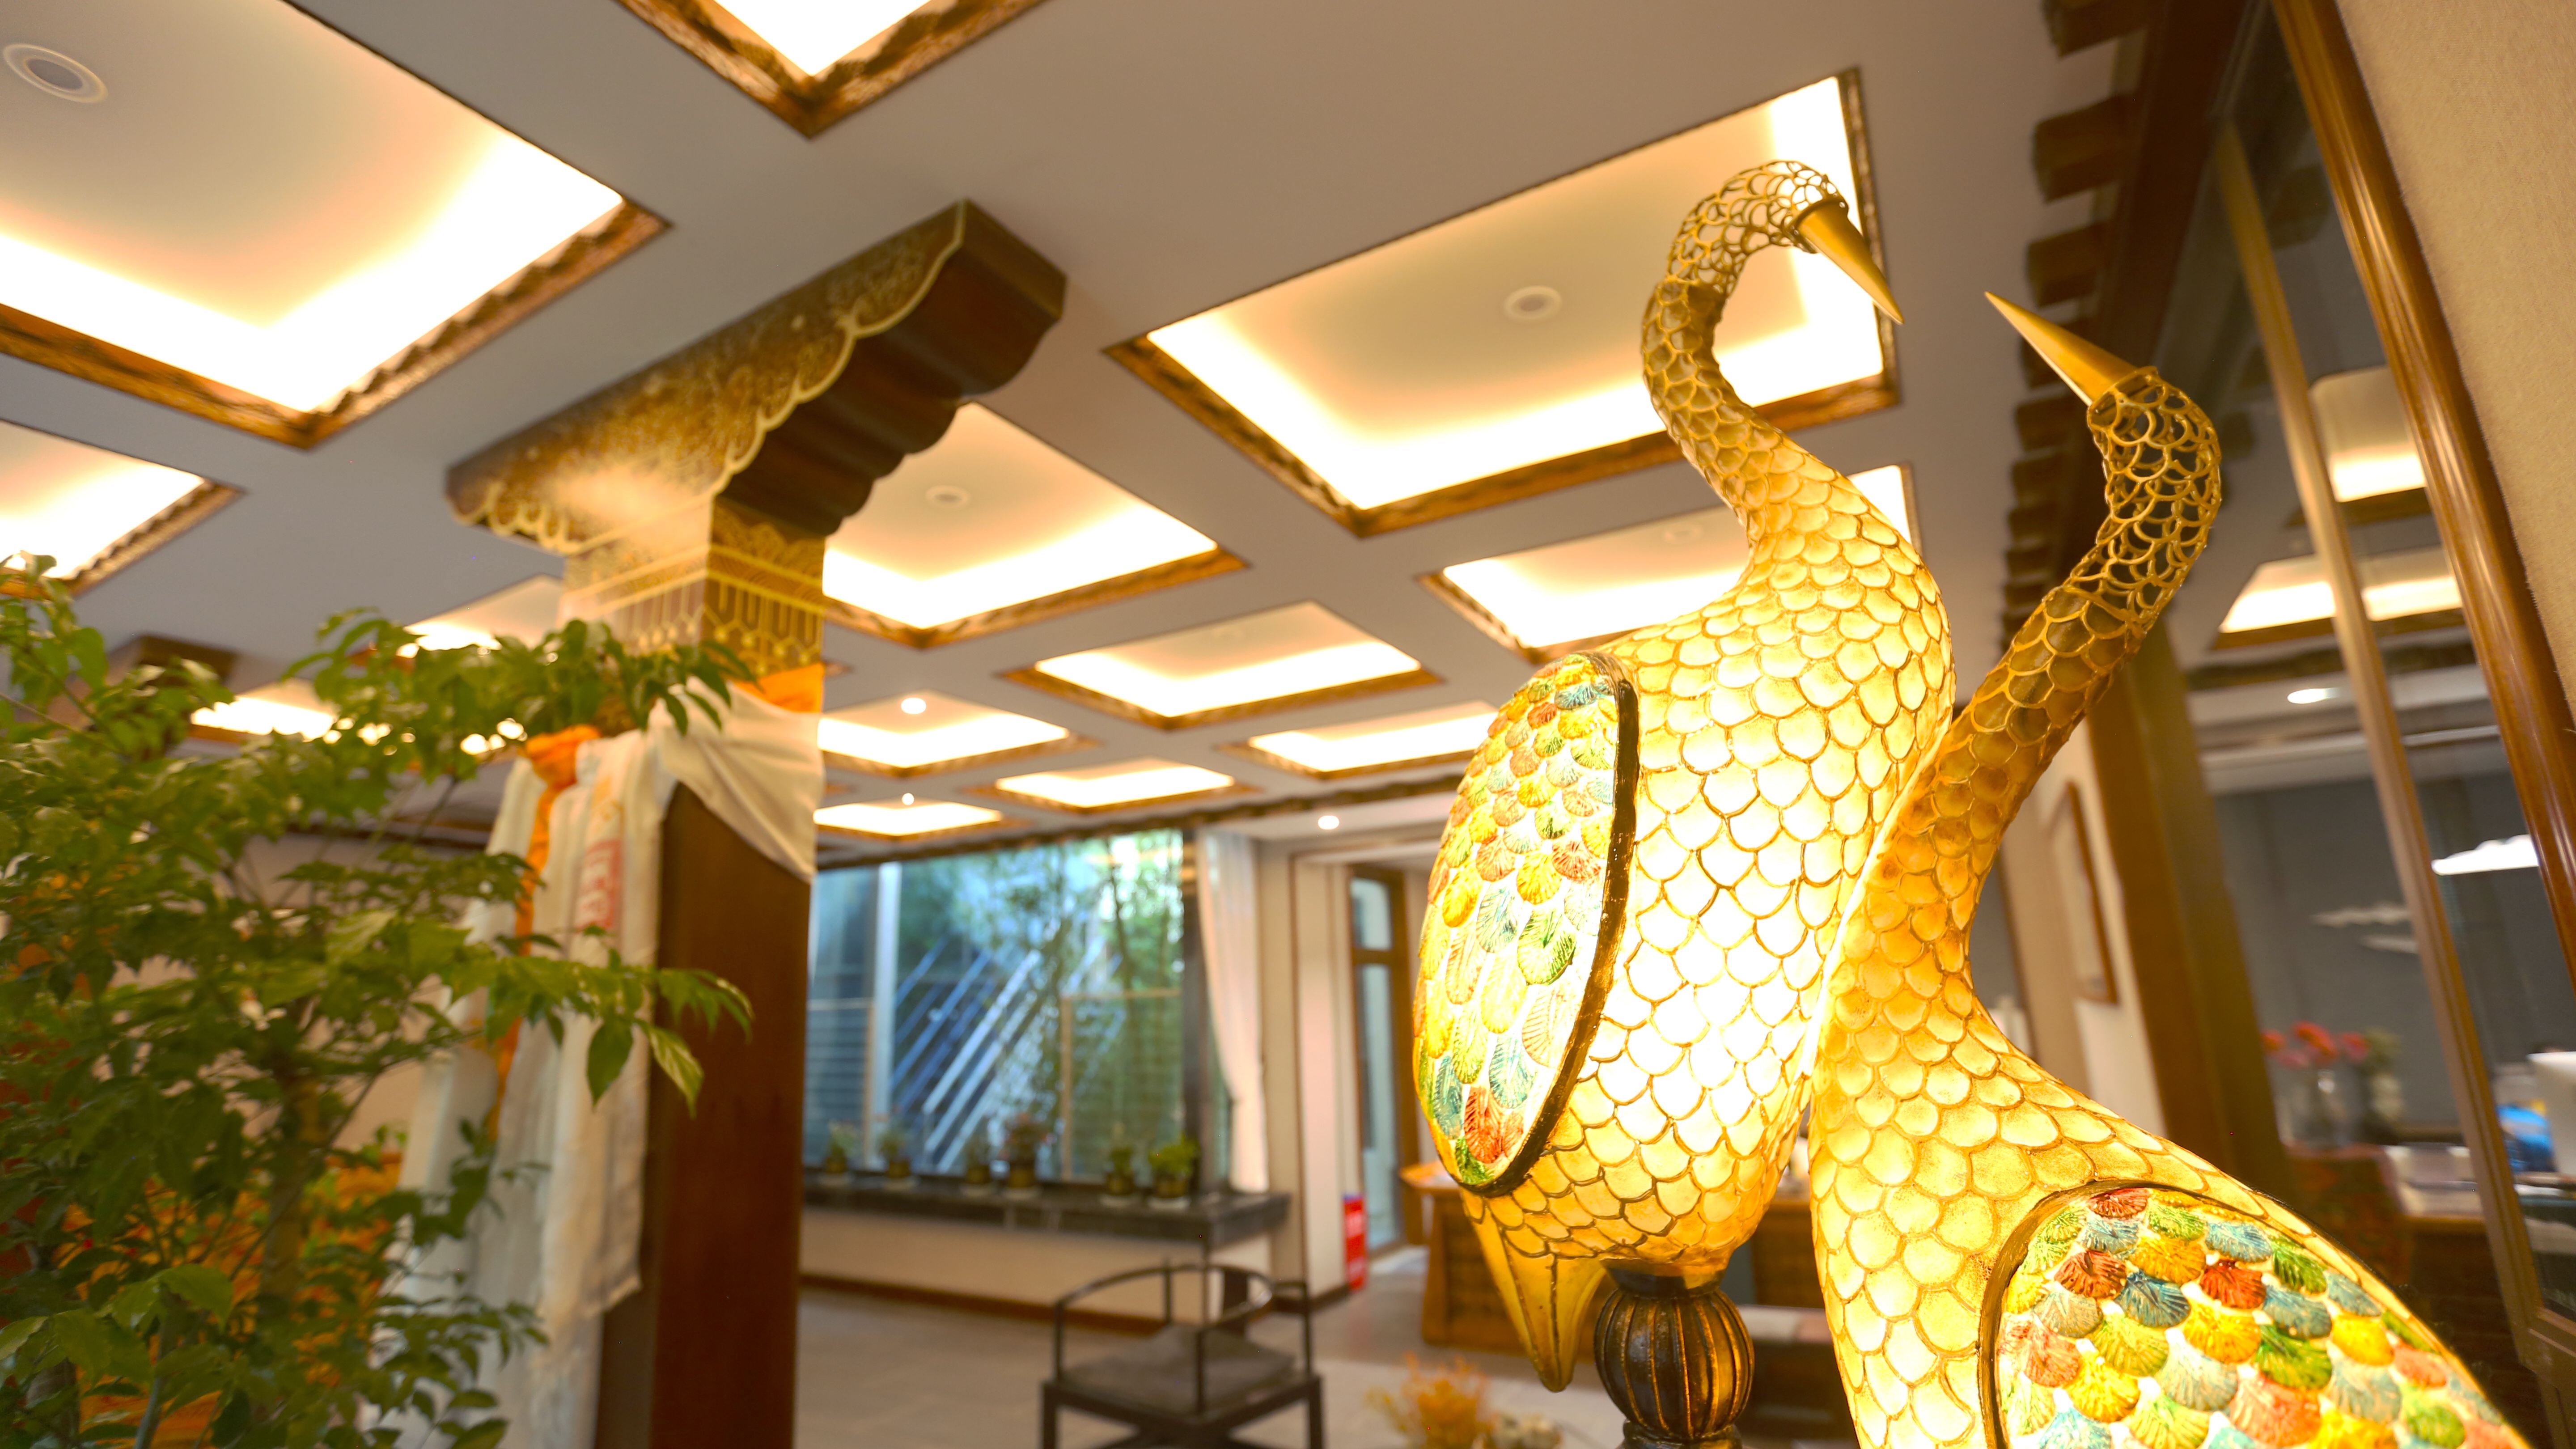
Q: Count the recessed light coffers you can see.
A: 13